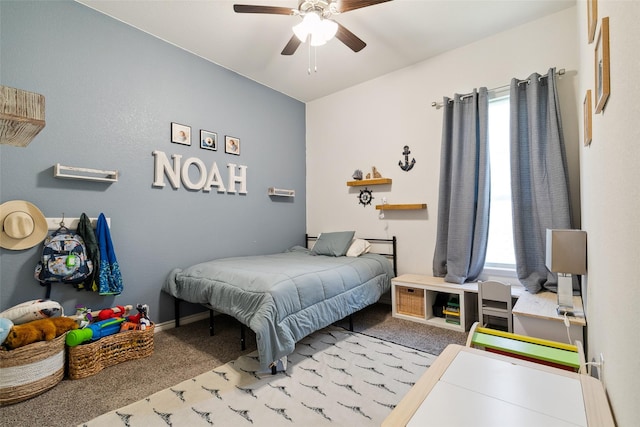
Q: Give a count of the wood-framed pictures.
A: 3